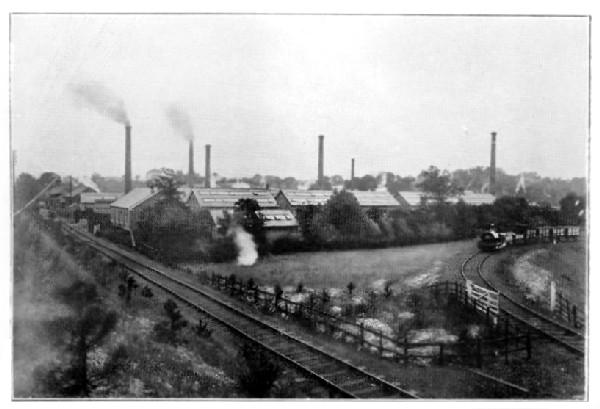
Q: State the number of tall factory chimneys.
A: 6